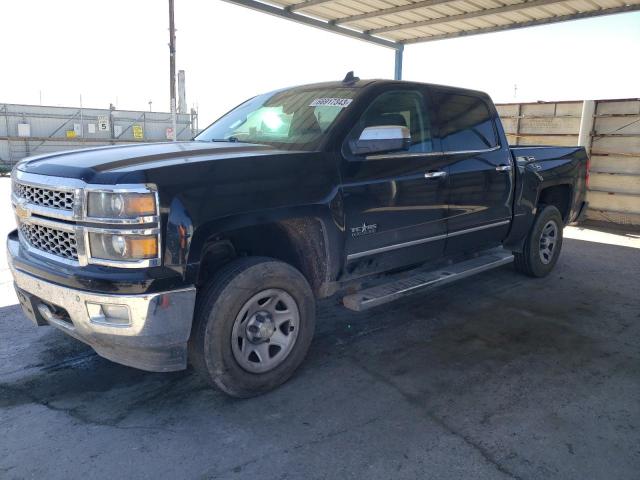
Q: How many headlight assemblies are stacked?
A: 2